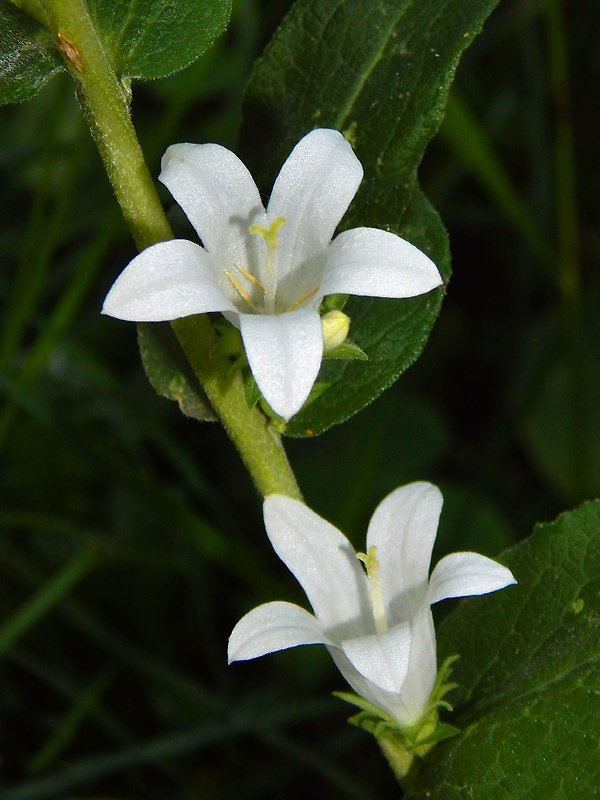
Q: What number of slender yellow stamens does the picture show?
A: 3